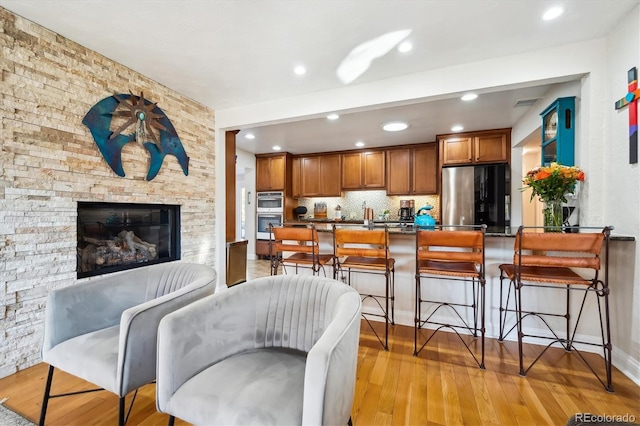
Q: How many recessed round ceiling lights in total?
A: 10